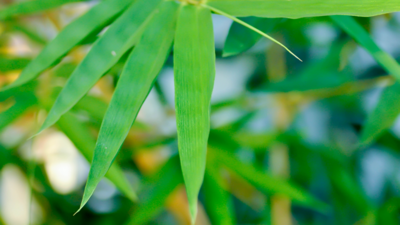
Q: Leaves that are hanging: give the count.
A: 4